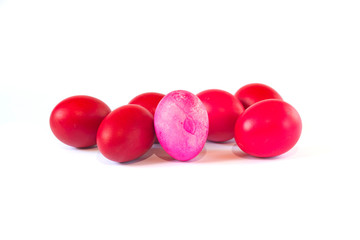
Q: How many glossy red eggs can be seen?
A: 6